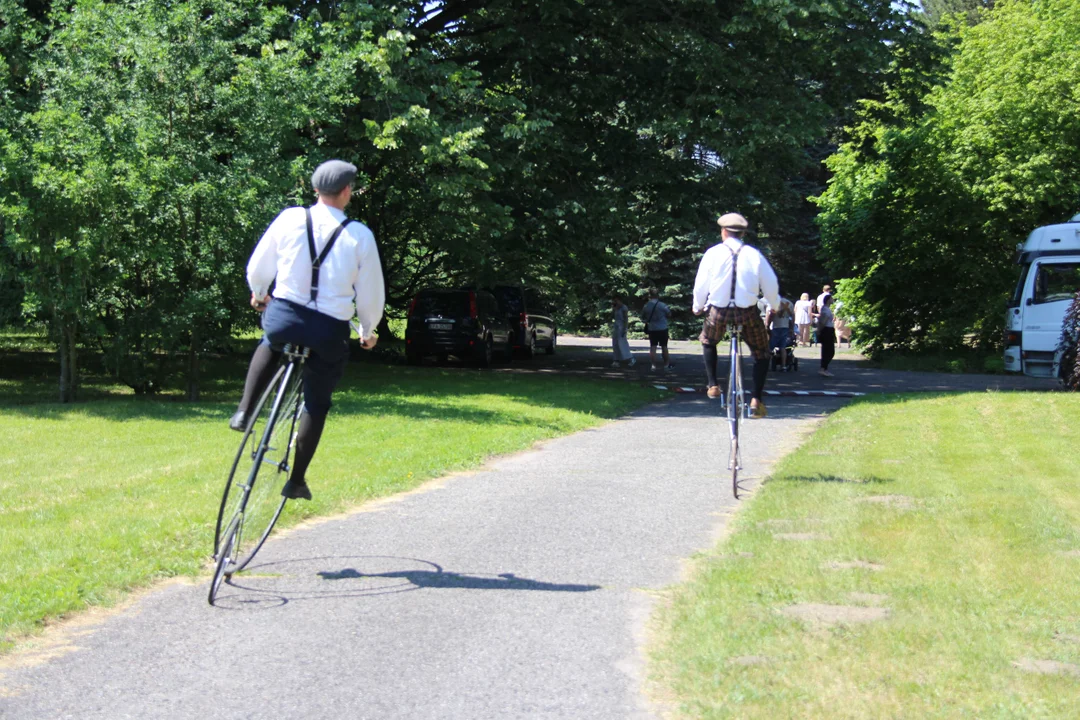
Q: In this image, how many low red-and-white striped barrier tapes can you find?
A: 1